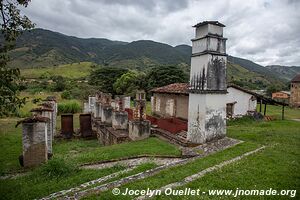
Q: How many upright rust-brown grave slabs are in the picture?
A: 2